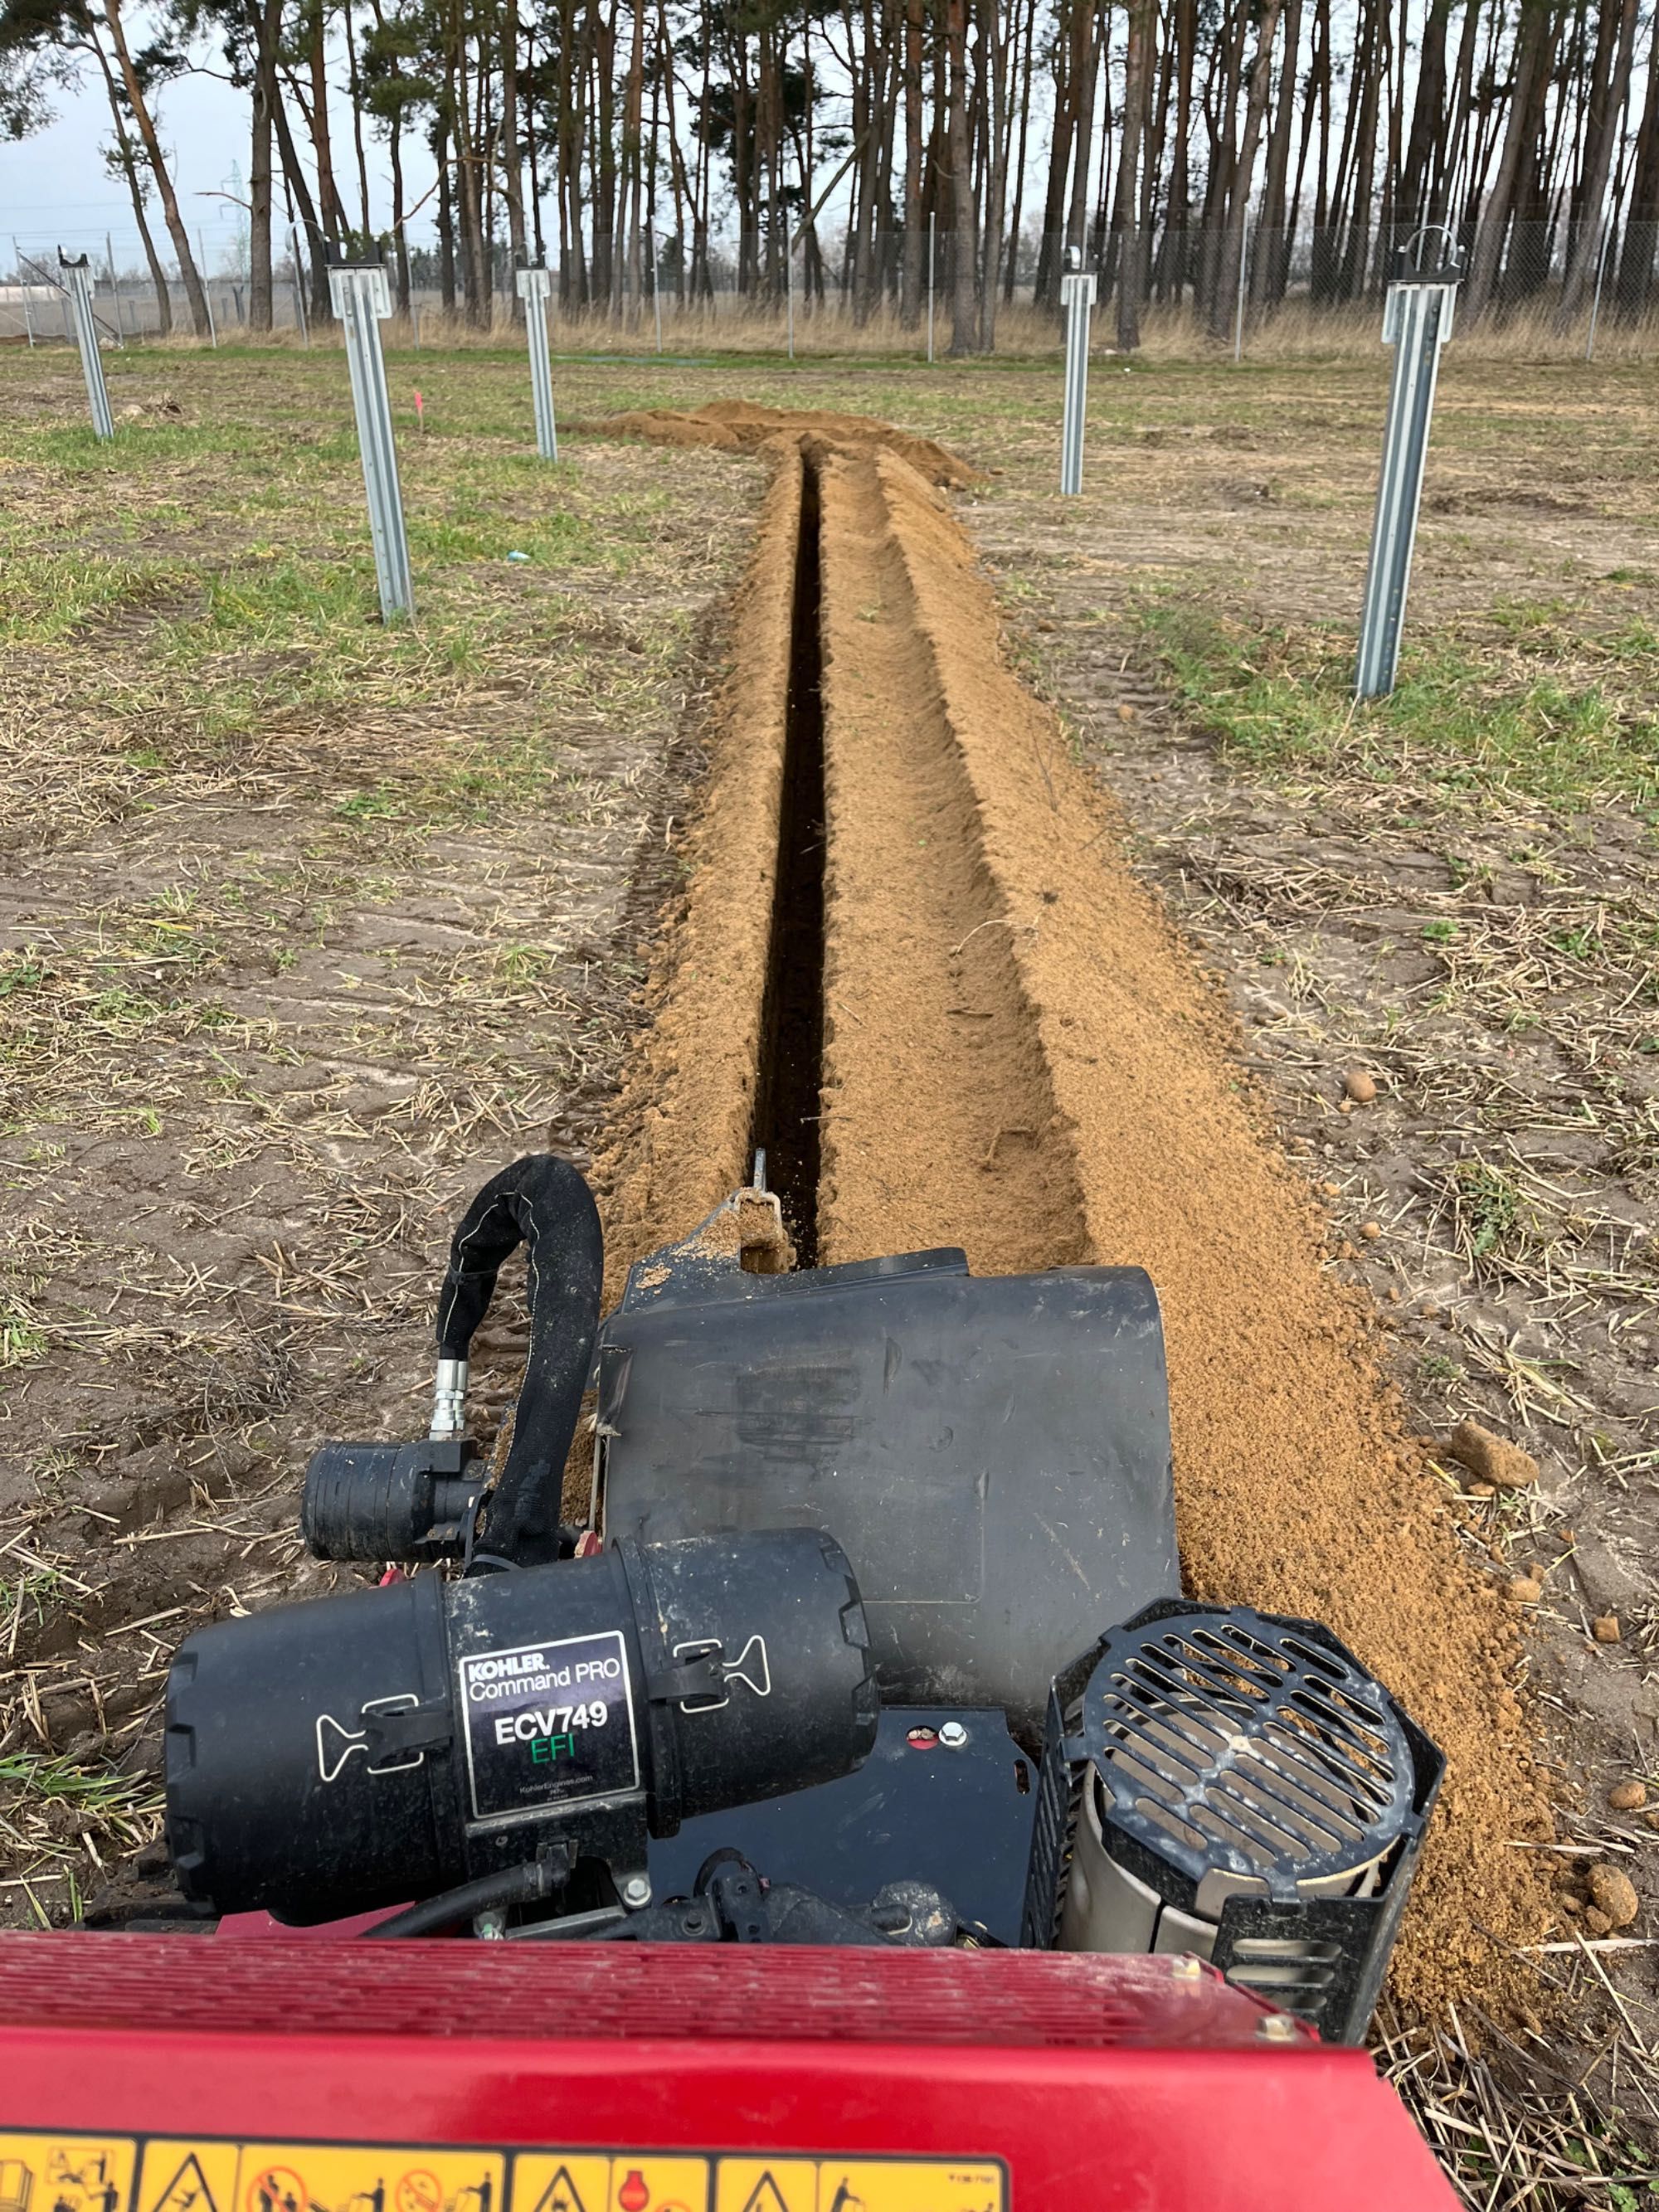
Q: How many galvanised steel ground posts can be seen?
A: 5